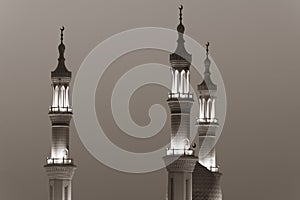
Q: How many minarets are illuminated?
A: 3